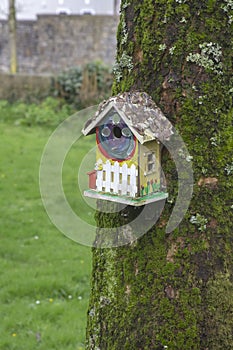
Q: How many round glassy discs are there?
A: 3